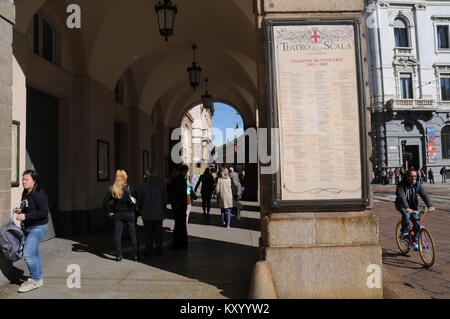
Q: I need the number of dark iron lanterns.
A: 3